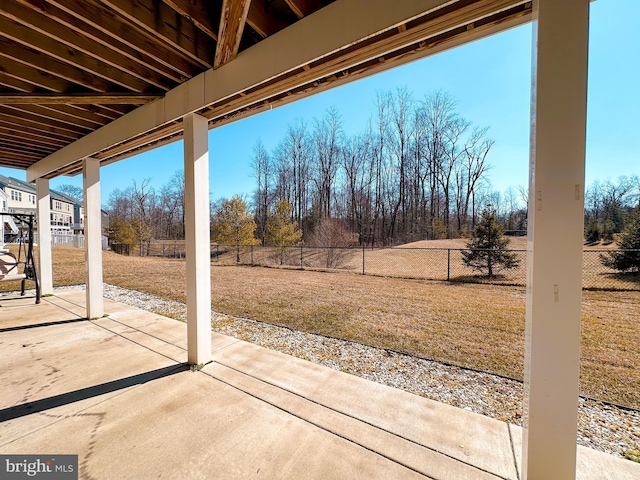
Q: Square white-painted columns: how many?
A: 4